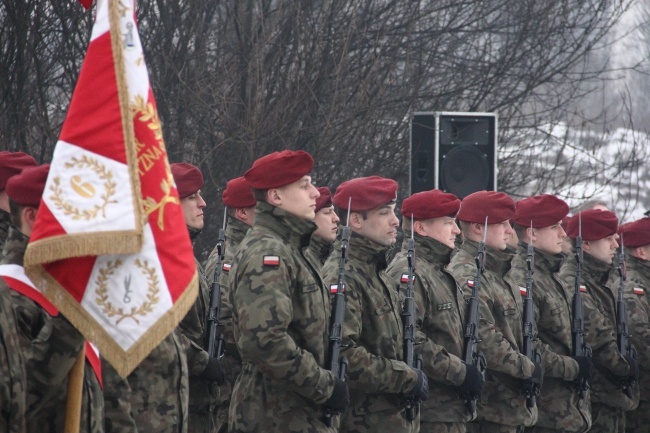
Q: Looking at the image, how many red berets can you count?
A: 12